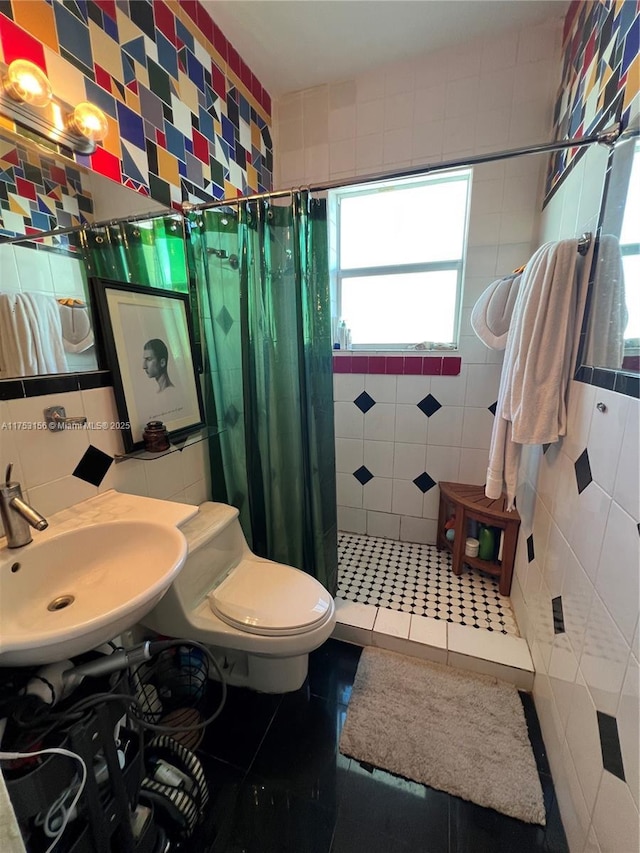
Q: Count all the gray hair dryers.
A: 1